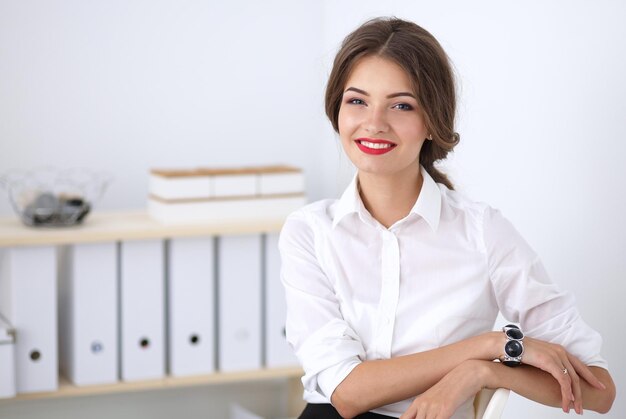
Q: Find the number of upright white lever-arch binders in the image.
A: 6